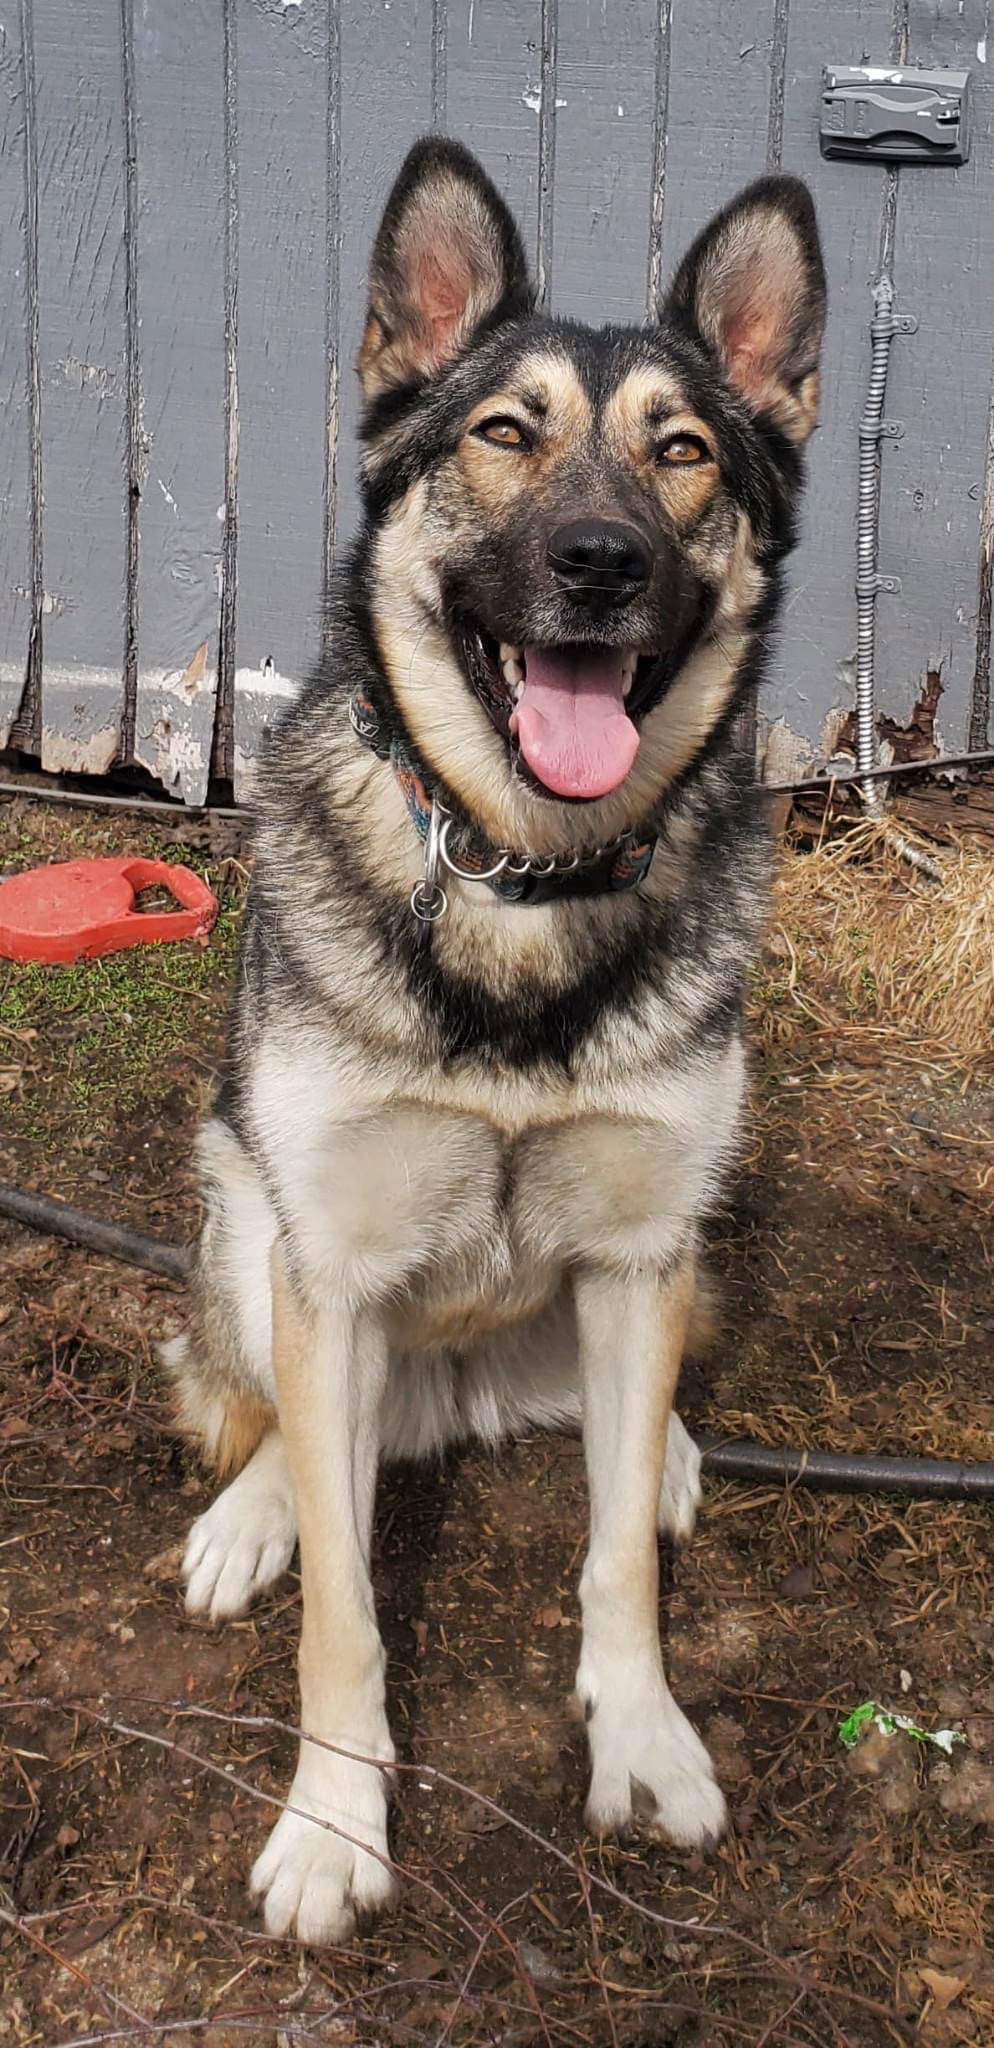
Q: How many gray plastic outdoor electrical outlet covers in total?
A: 1